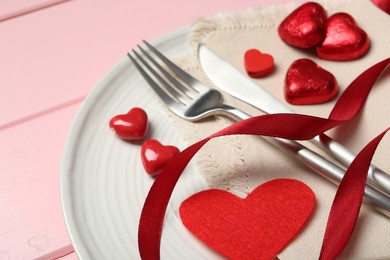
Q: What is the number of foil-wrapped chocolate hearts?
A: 3